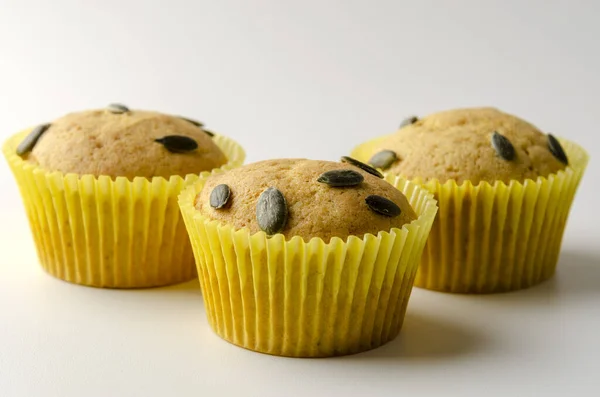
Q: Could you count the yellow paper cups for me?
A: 3